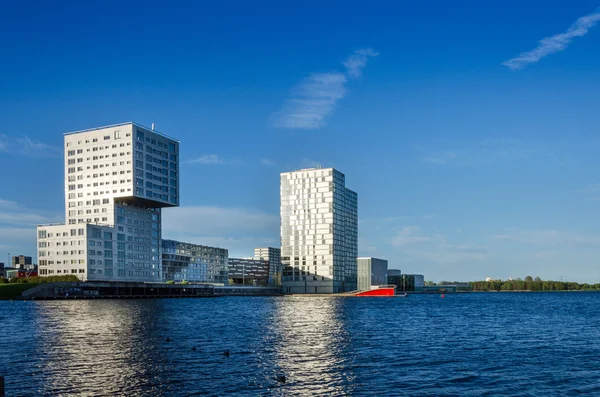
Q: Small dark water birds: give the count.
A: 4